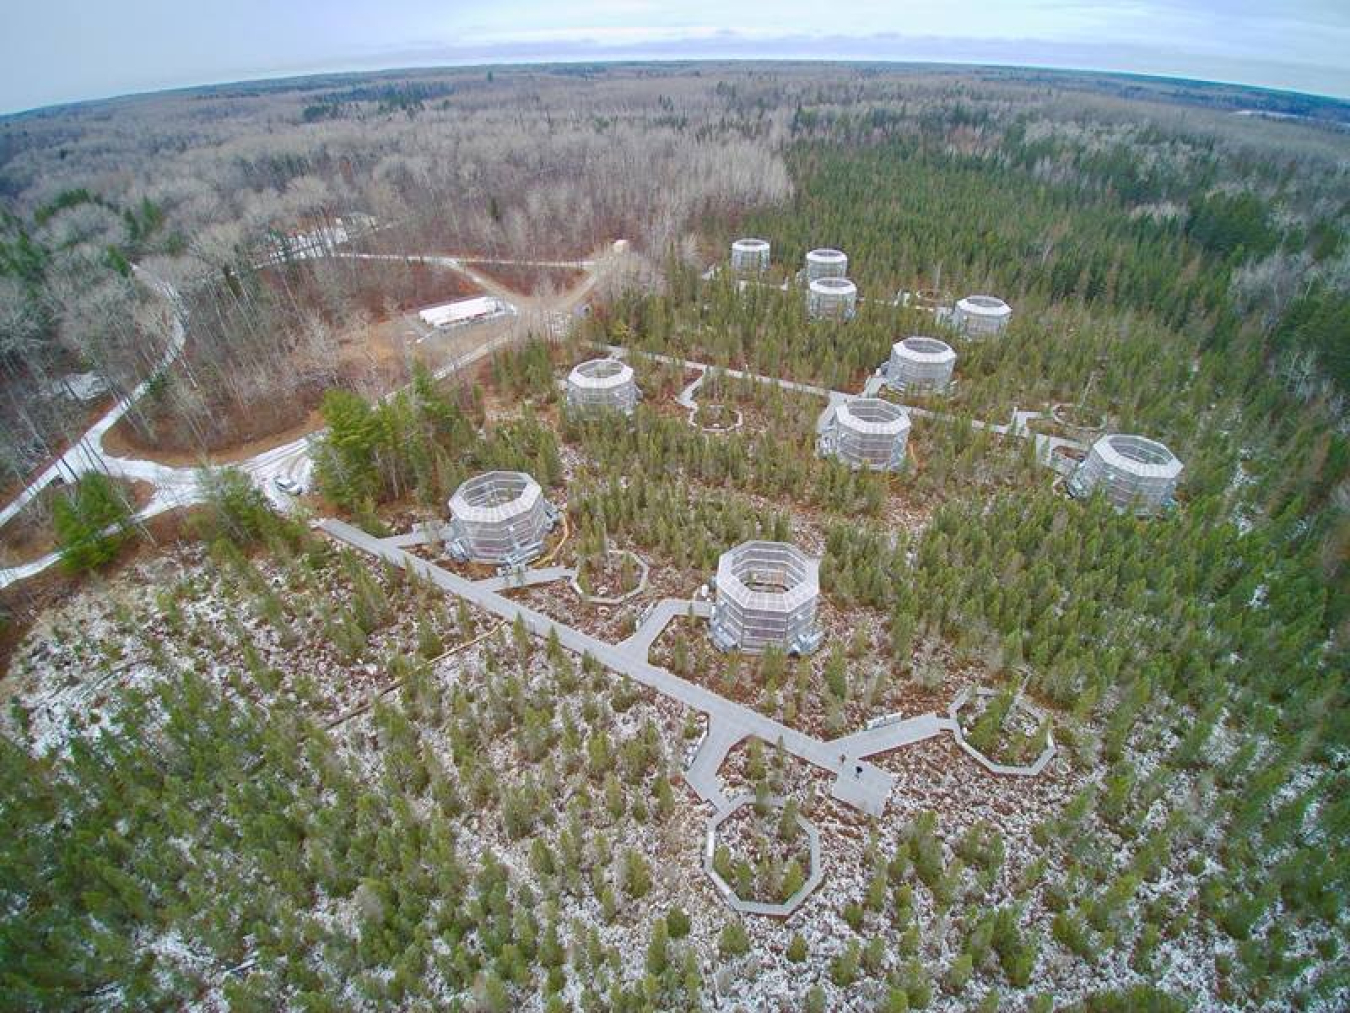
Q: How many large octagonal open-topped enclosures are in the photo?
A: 10